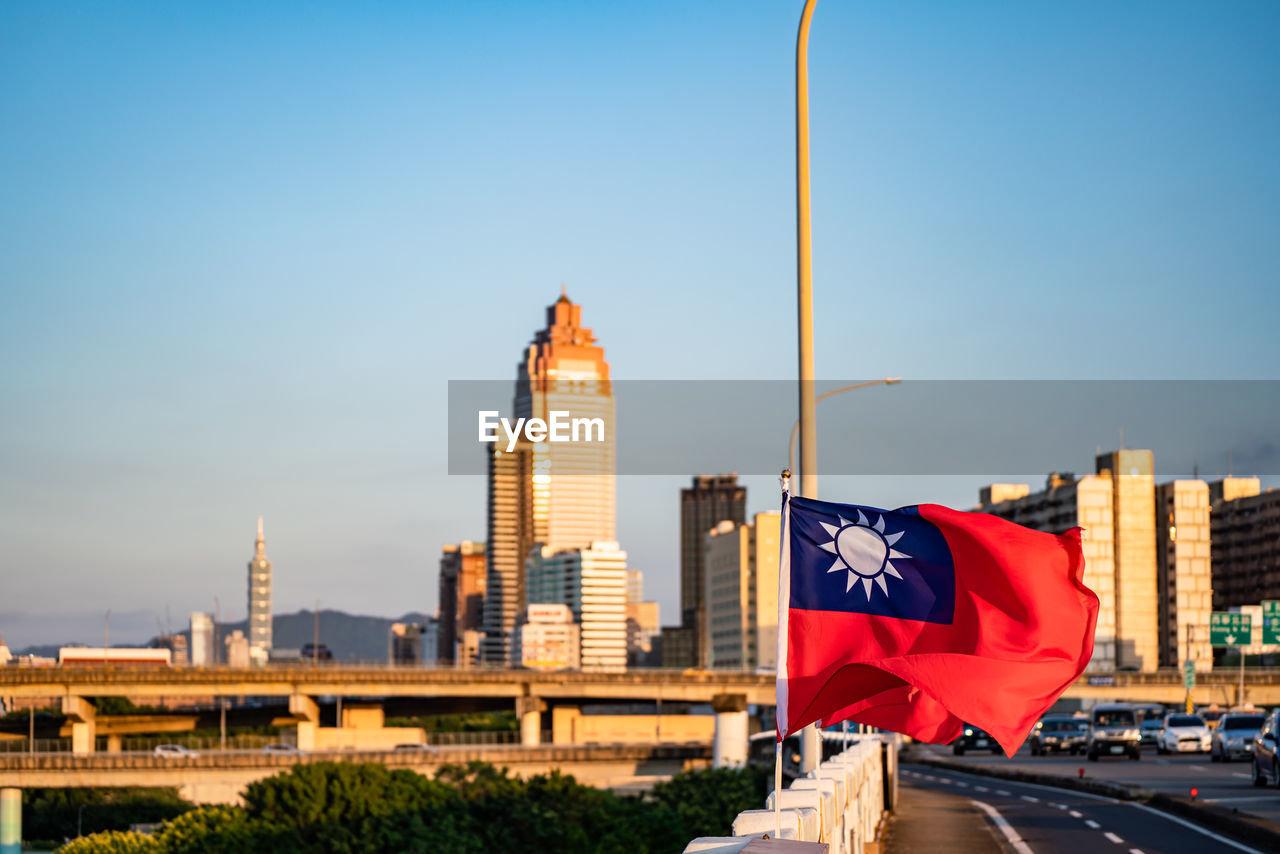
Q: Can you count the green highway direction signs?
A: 2